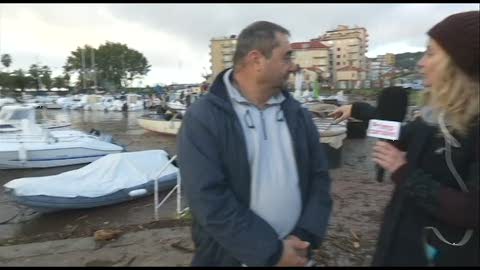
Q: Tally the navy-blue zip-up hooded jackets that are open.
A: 1